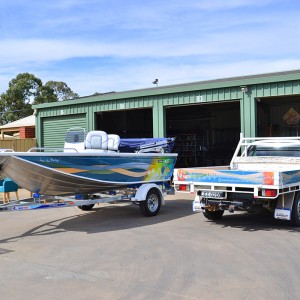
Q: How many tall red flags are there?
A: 0